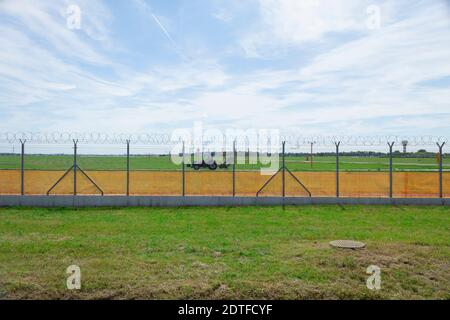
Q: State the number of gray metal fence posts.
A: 9